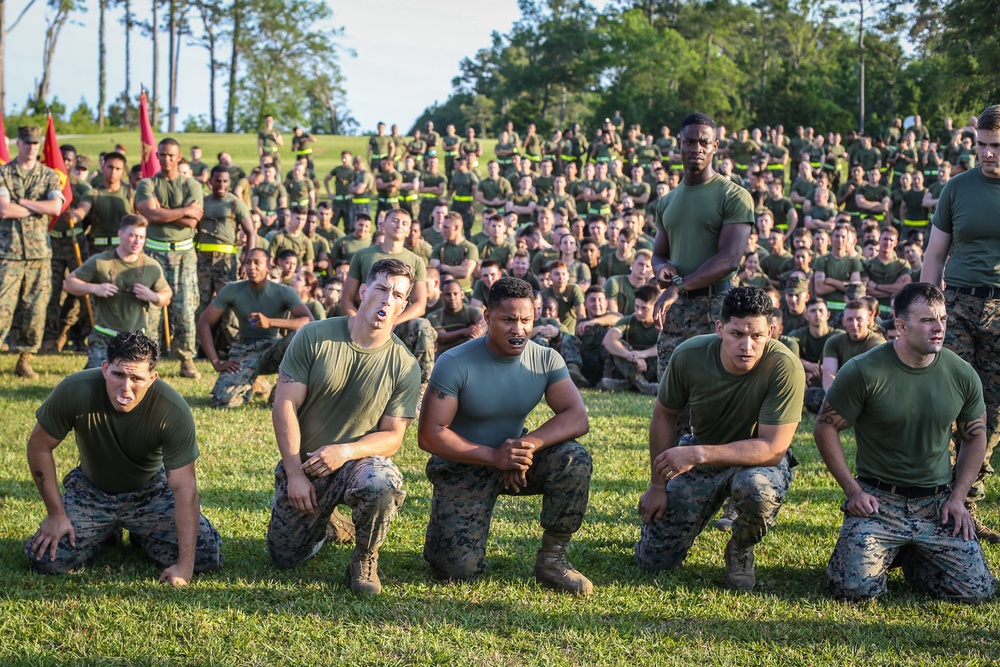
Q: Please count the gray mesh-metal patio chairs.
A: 0